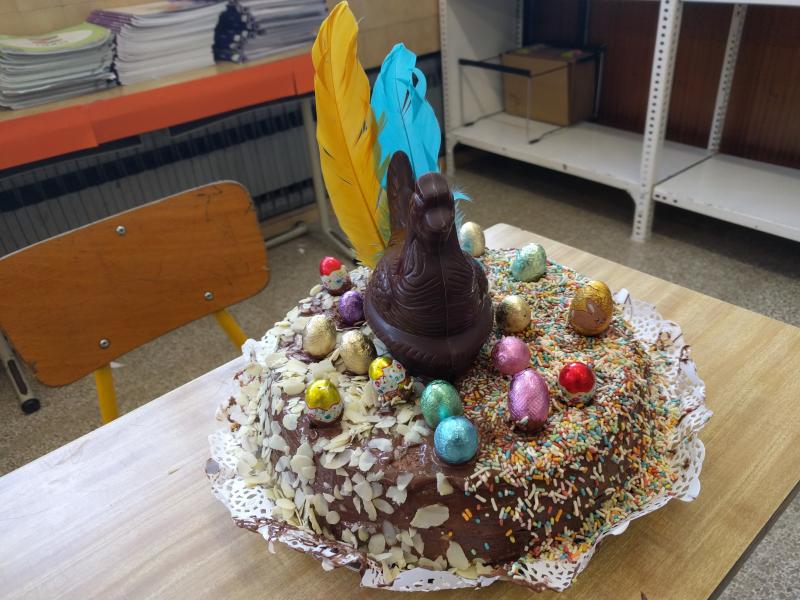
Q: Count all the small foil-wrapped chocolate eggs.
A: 15